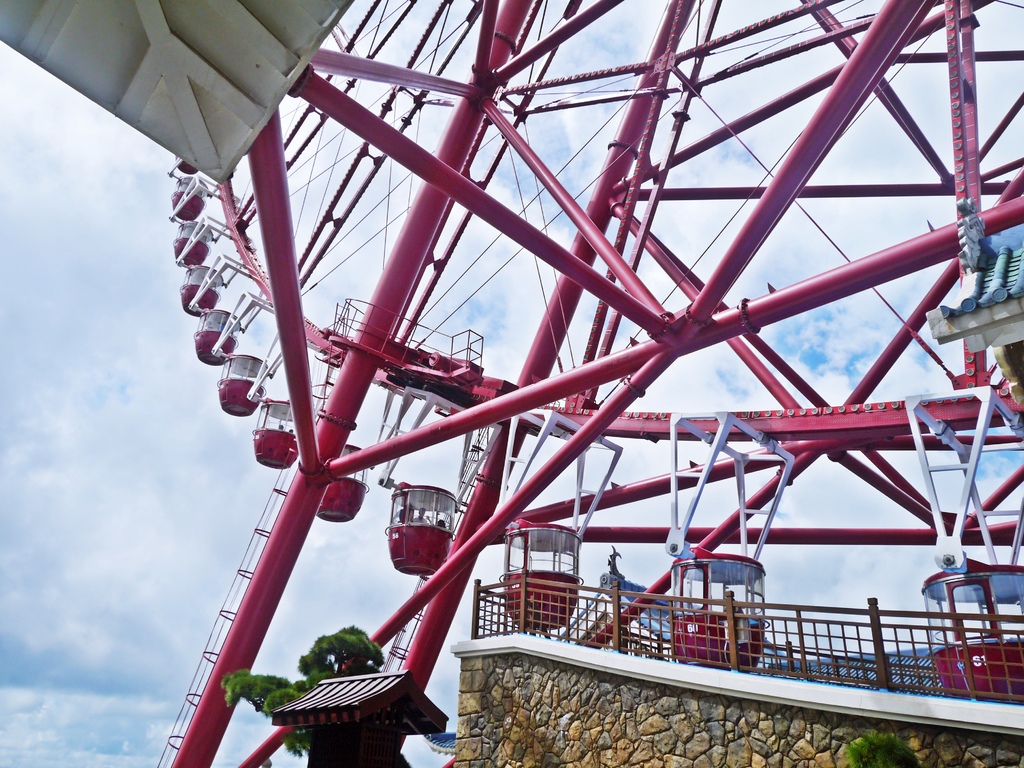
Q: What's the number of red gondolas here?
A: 12